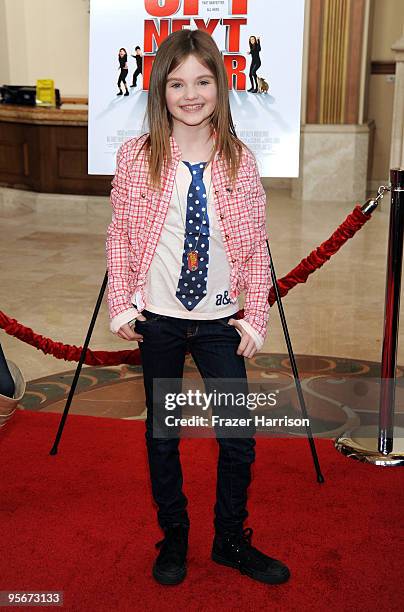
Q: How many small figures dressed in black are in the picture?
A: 3